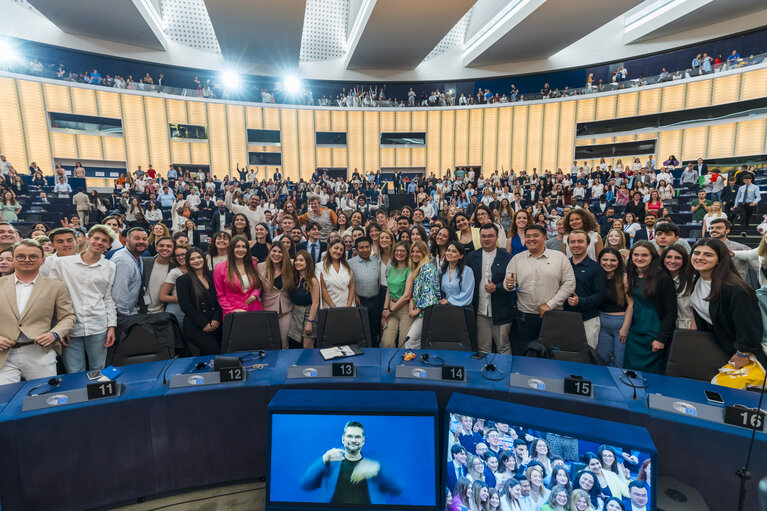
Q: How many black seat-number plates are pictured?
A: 6